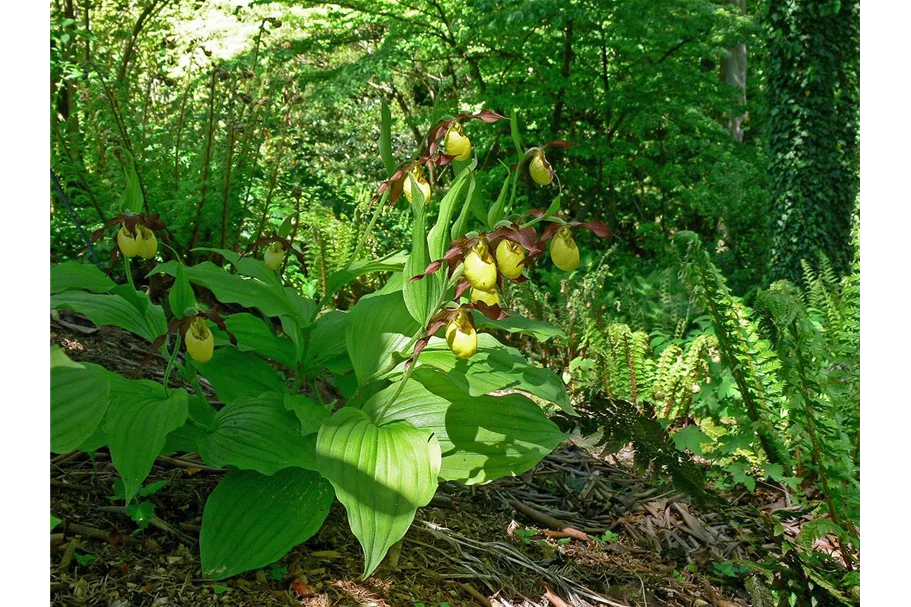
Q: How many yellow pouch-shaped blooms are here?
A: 12